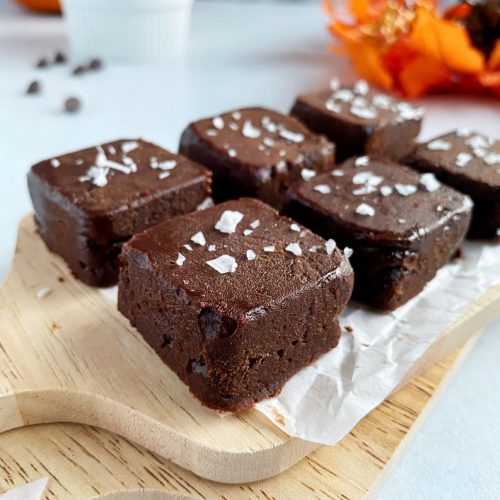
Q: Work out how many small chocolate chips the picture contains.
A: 6